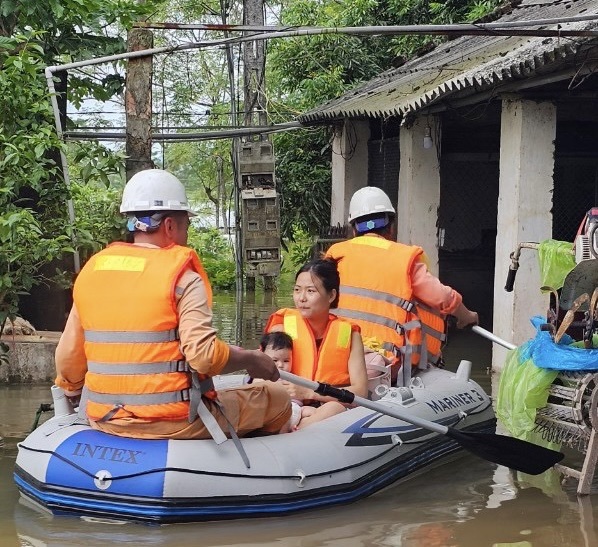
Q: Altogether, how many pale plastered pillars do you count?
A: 3